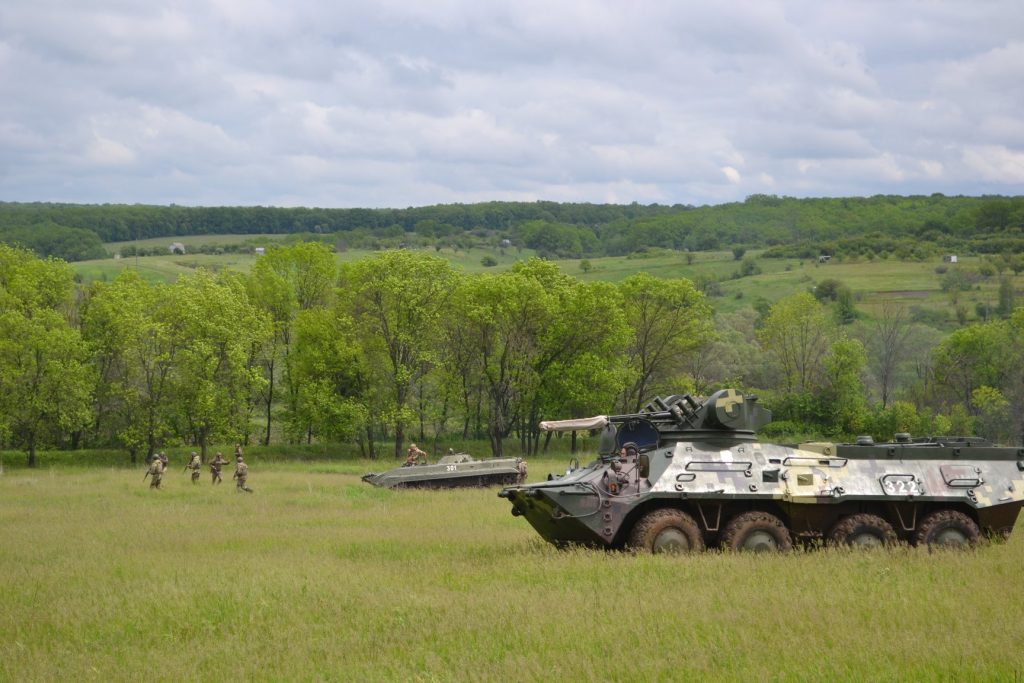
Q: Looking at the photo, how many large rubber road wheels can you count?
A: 4